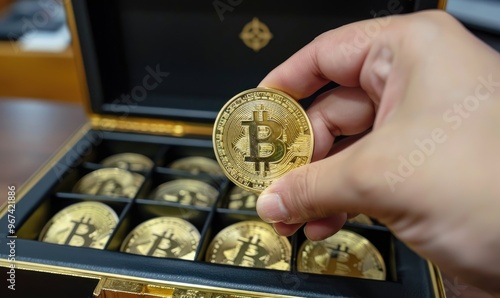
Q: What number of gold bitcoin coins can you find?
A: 11